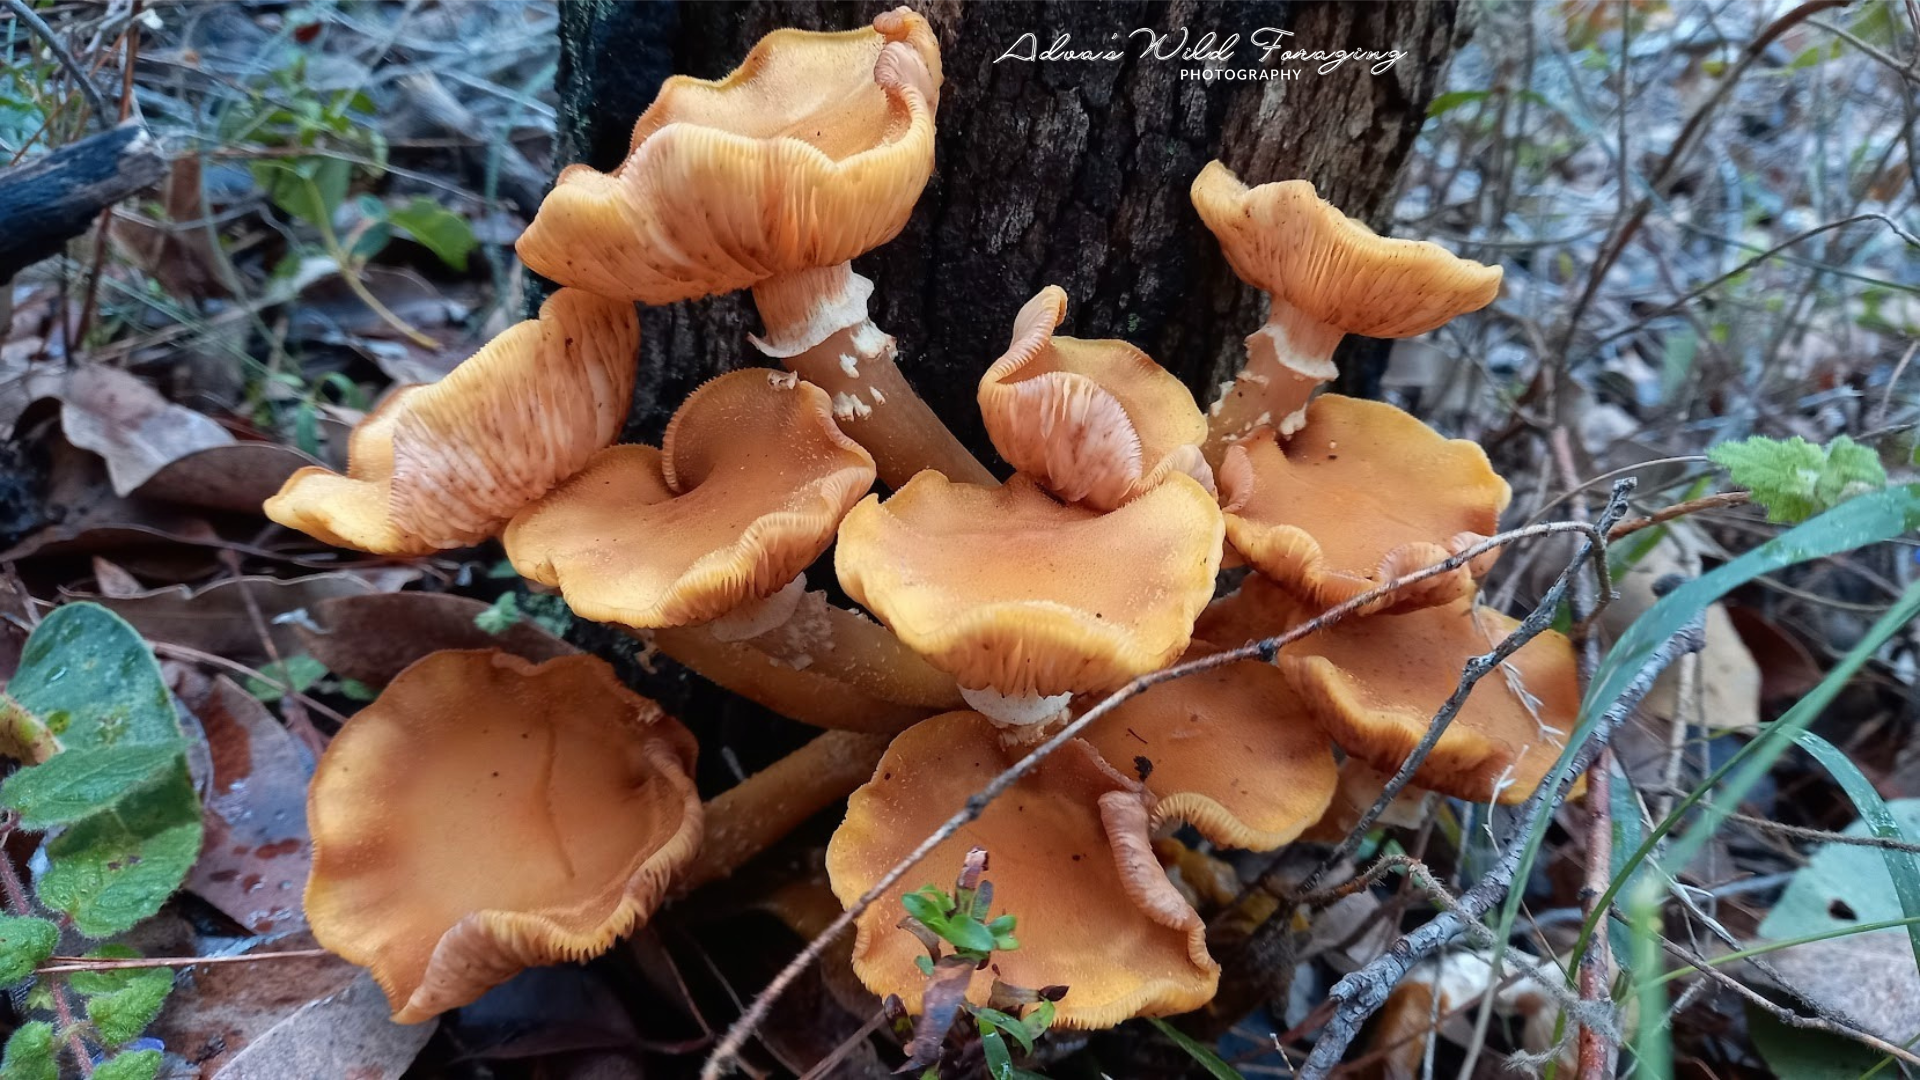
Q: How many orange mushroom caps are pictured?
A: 11